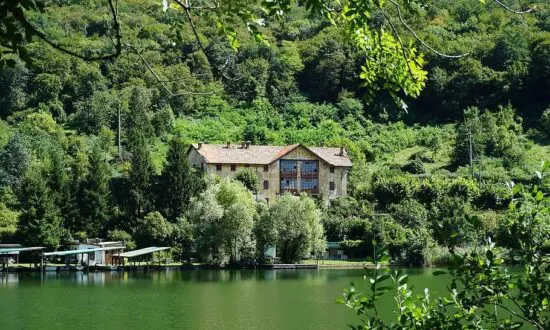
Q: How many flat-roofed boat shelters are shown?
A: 3